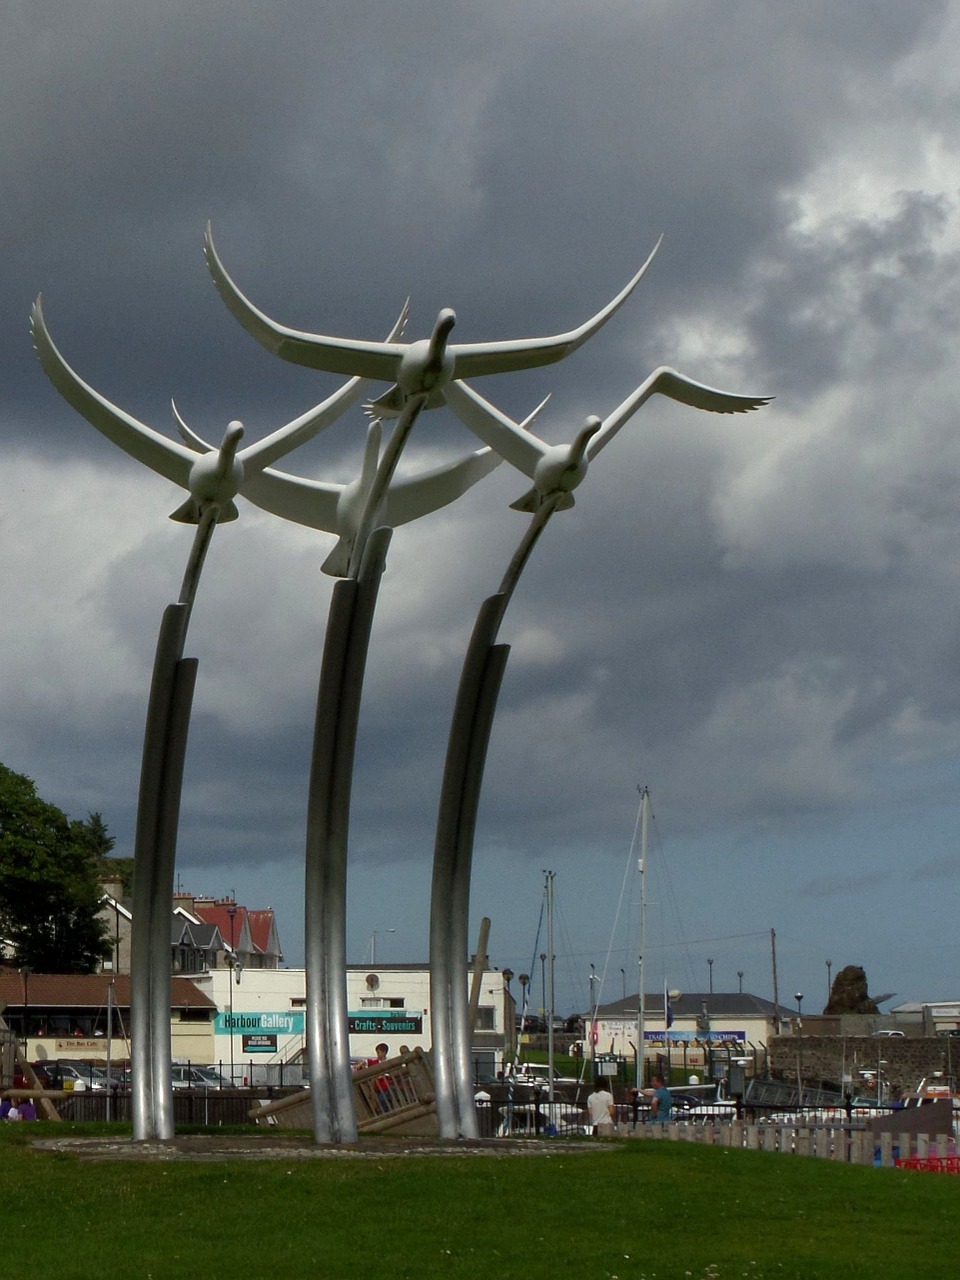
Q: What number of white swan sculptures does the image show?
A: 4